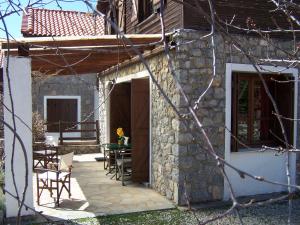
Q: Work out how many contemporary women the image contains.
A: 0